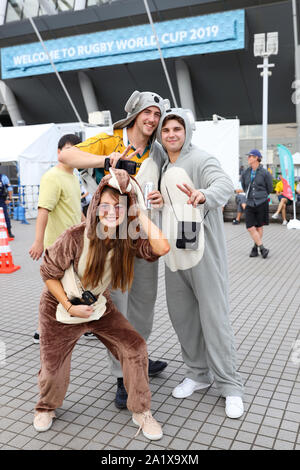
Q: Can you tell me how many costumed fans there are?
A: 3